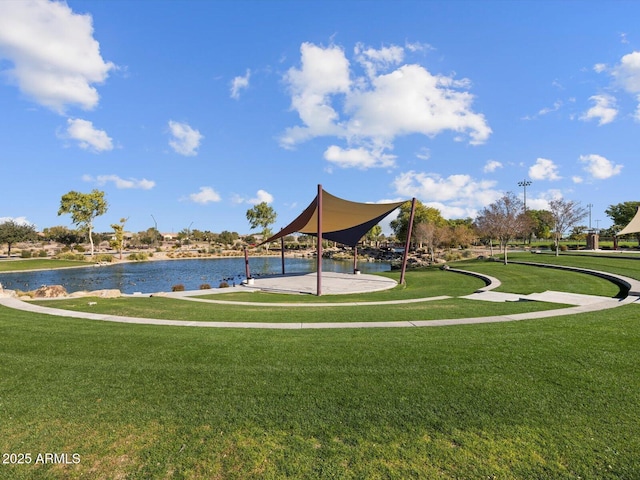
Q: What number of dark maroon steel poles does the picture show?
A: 5